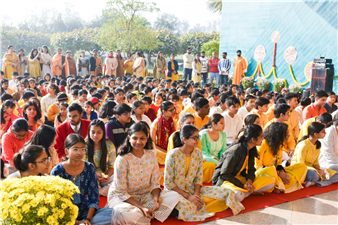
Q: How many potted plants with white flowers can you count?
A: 4